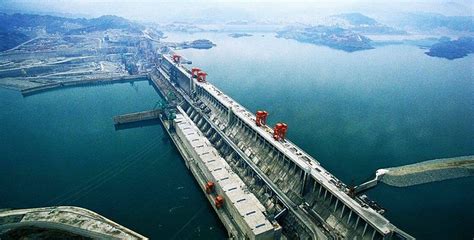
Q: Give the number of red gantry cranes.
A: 7